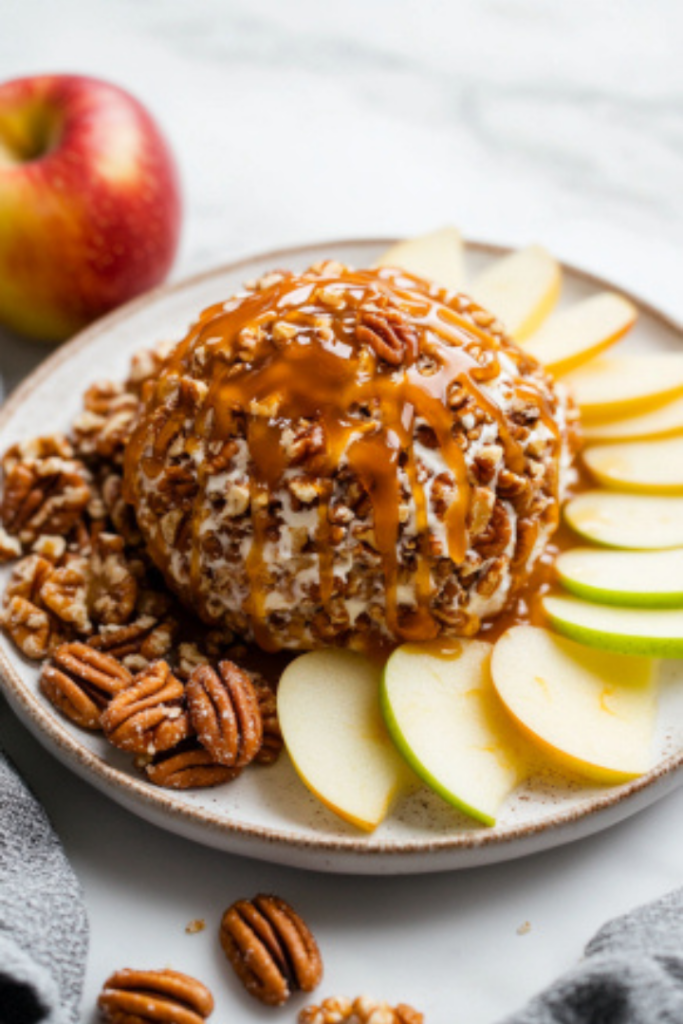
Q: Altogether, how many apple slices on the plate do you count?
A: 12